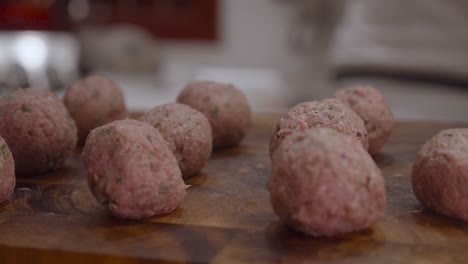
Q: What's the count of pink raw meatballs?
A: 10